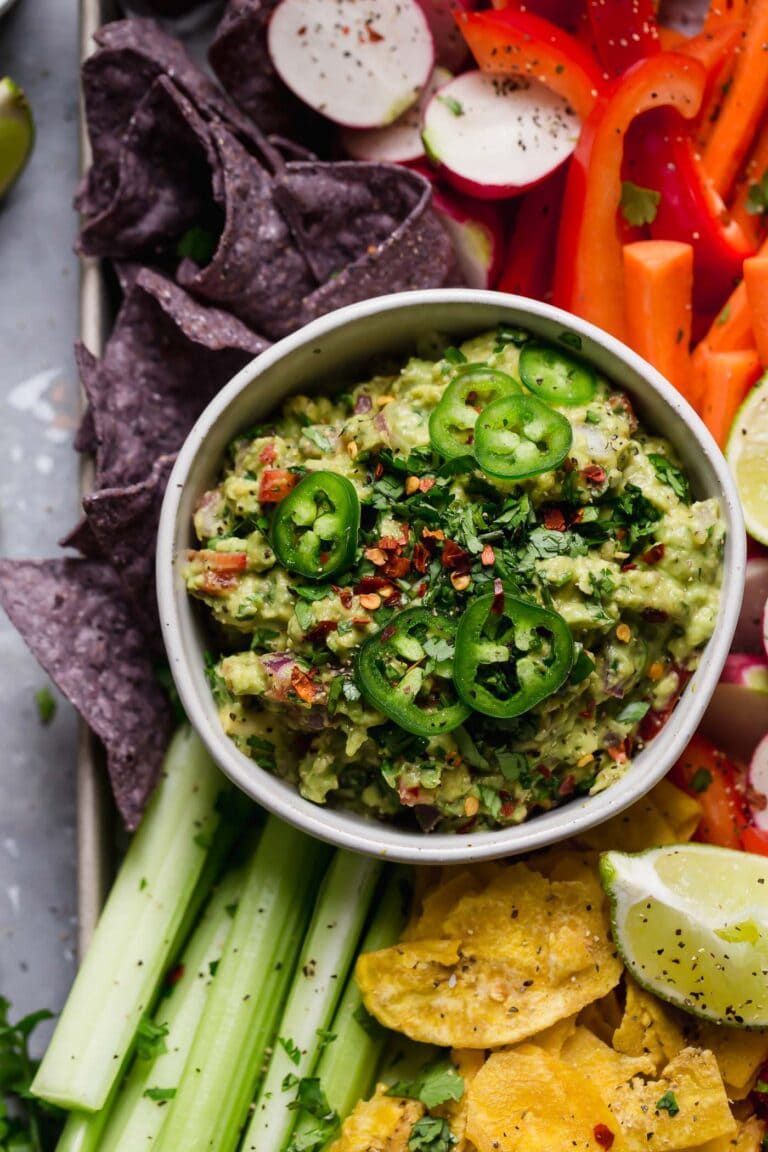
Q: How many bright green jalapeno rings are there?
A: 6